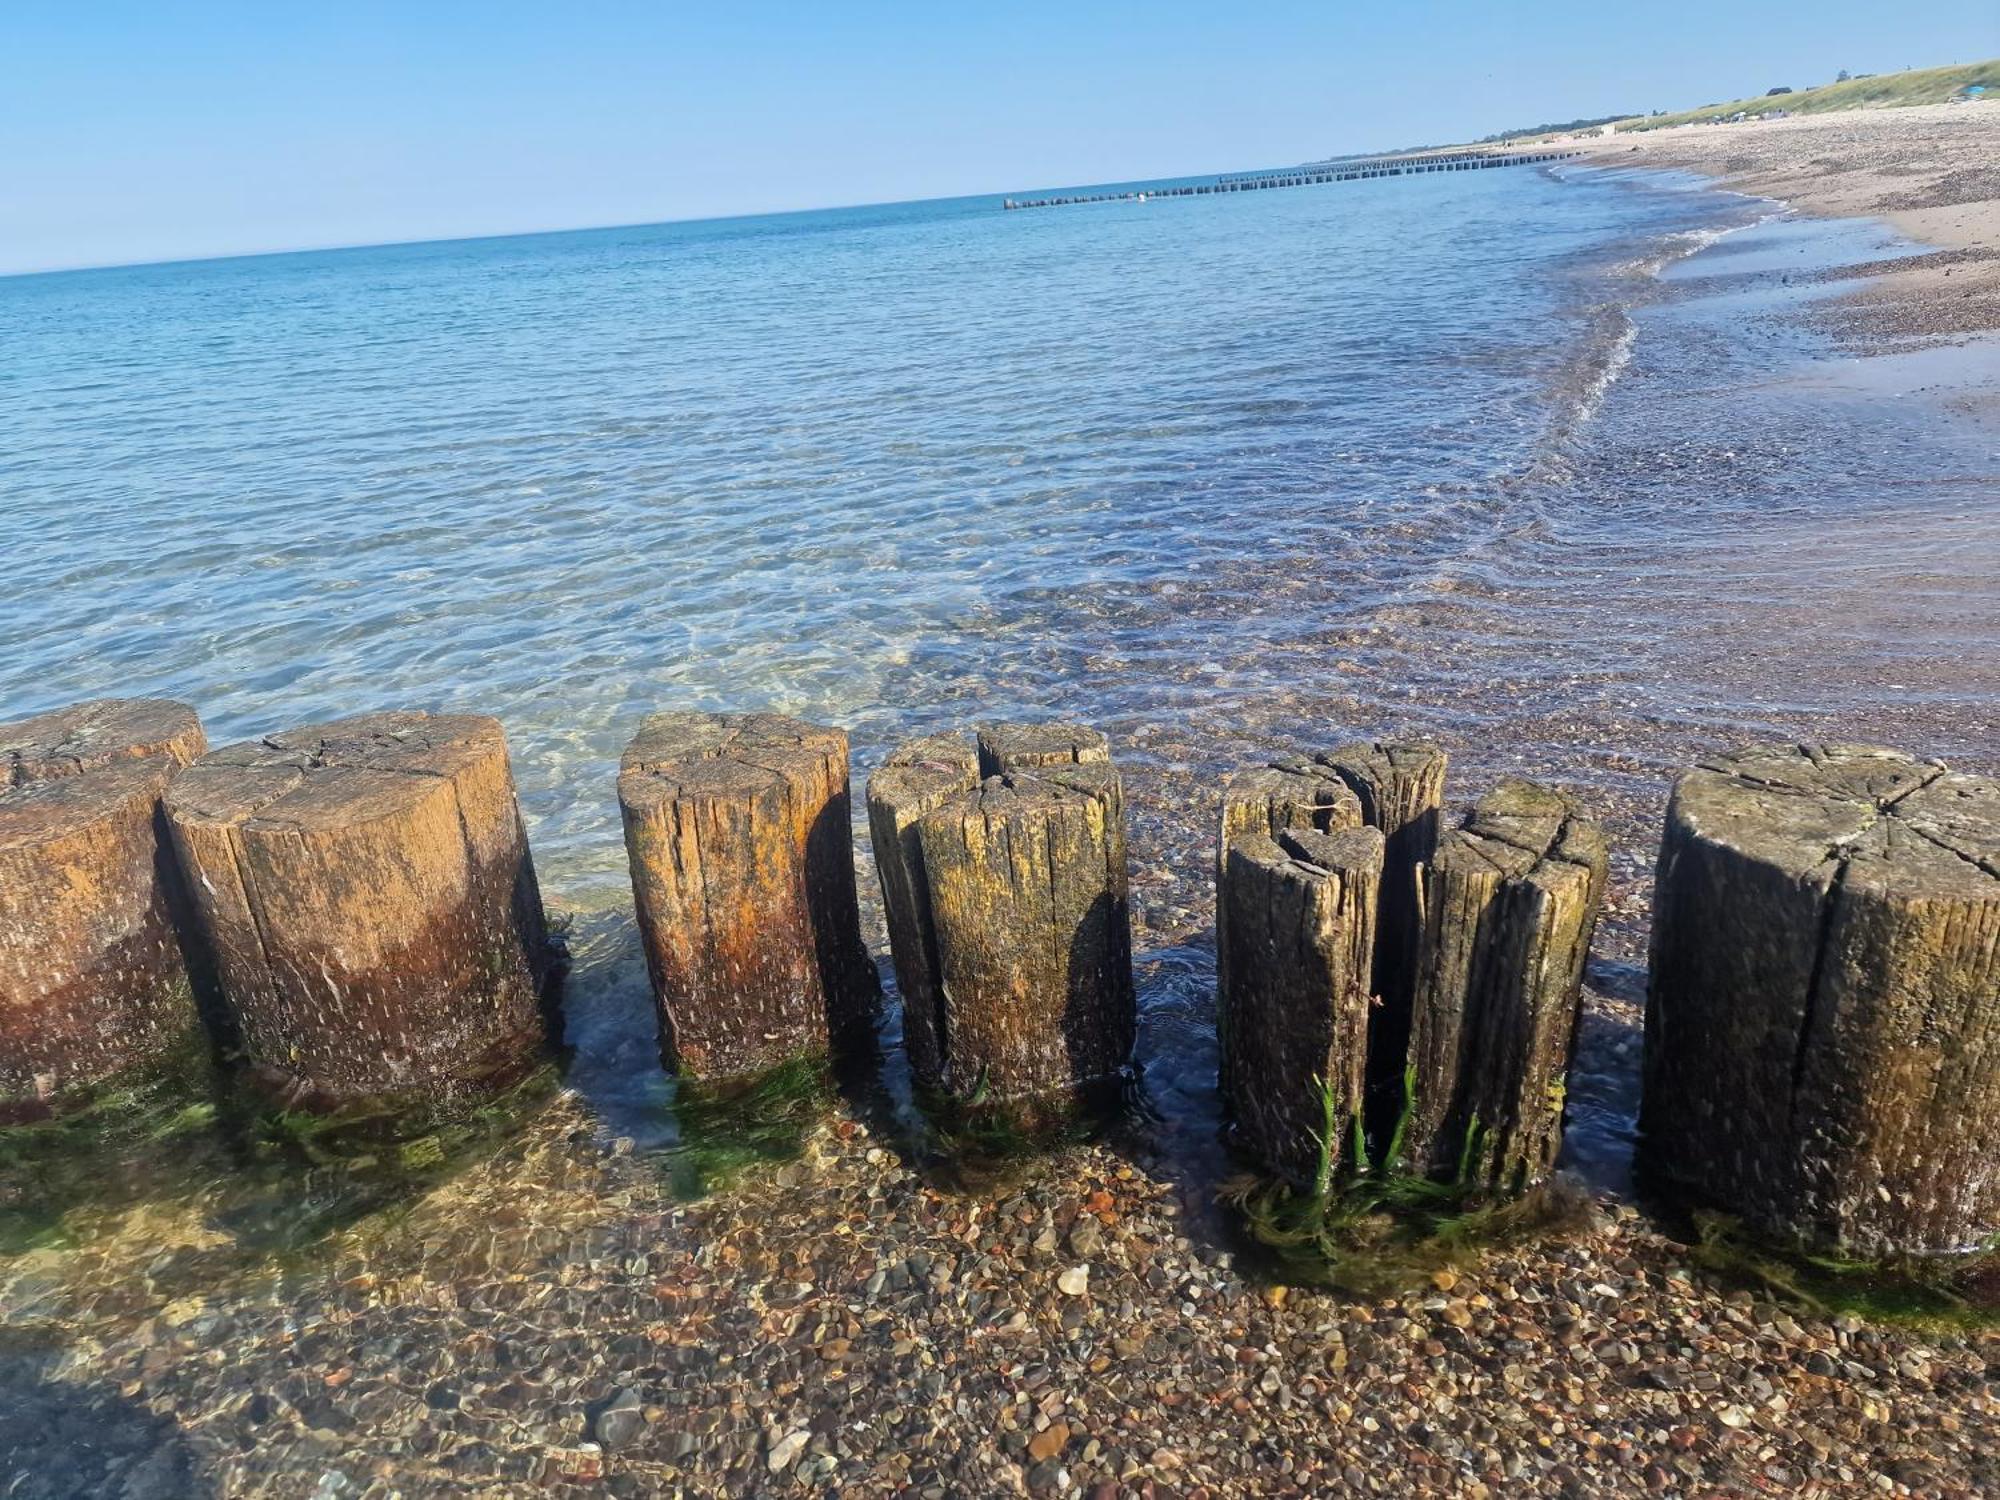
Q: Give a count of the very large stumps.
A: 6